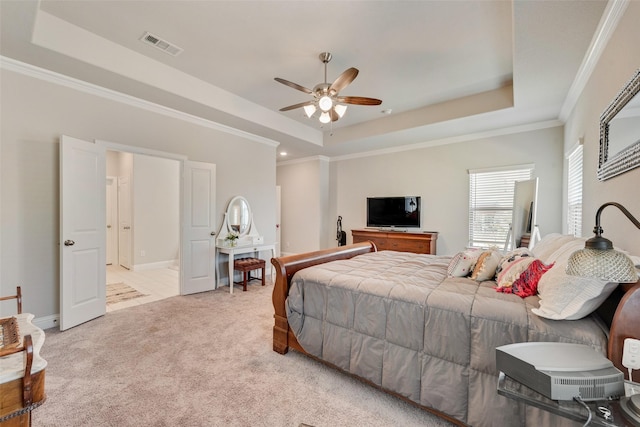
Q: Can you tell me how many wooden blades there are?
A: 5